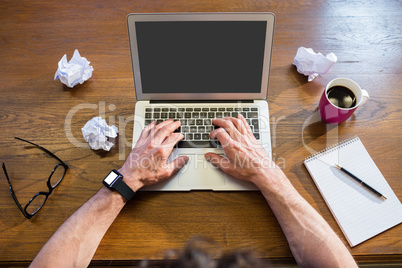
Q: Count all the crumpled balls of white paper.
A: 3